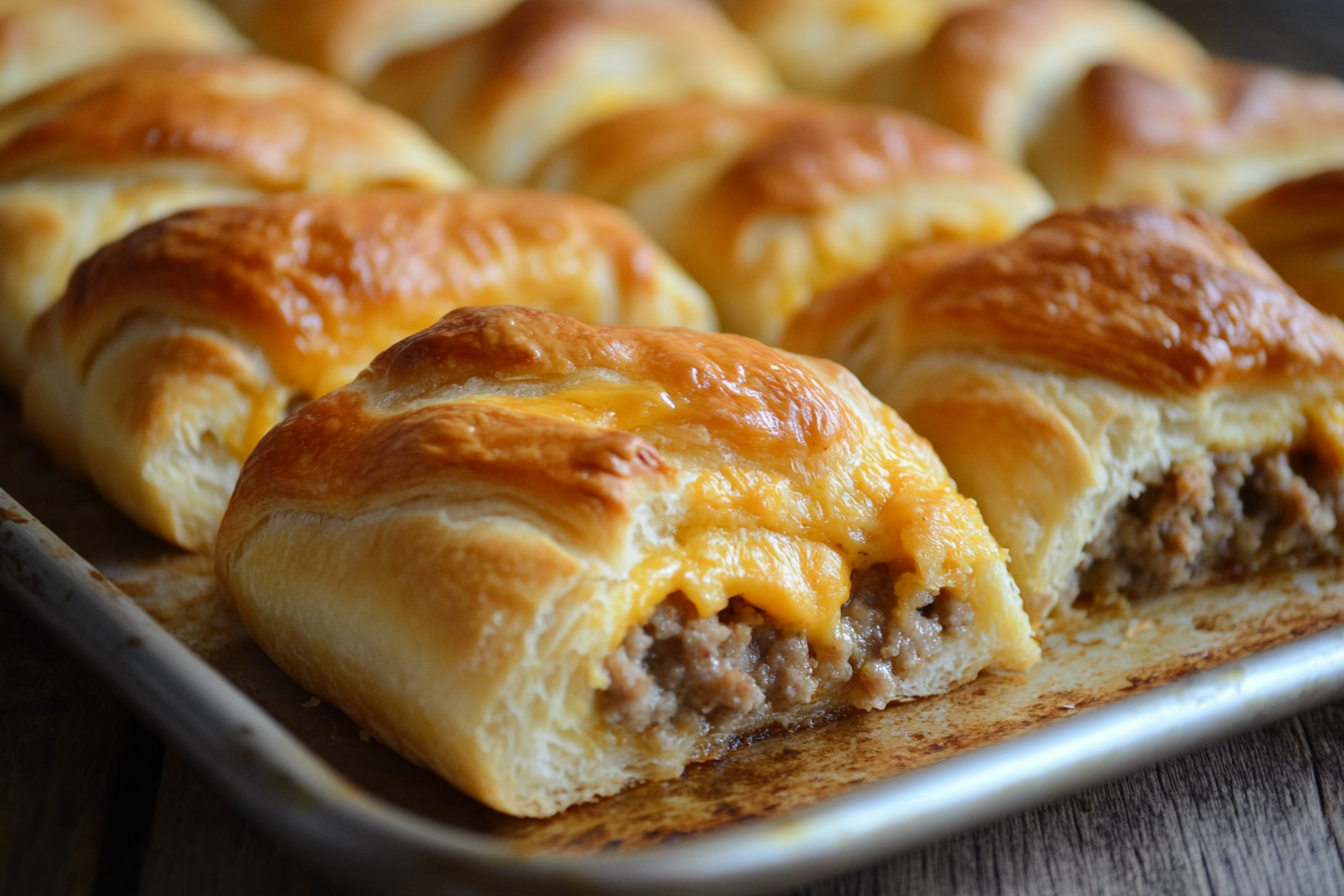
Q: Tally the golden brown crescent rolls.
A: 12